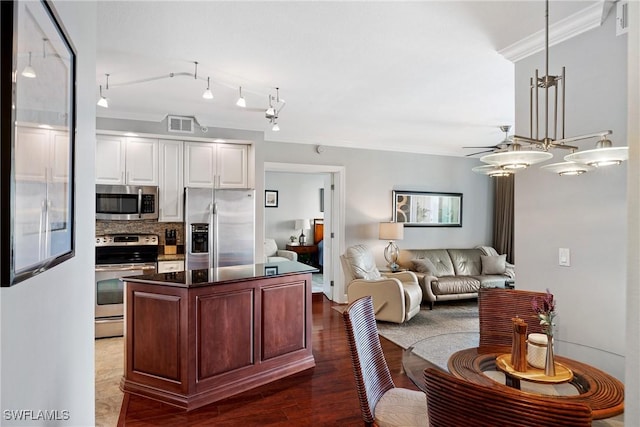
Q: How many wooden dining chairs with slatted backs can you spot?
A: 3